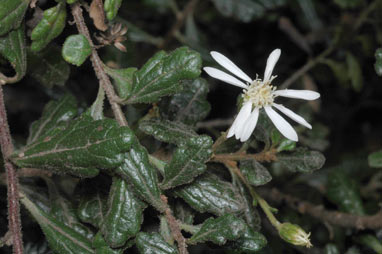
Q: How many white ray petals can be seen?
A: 8